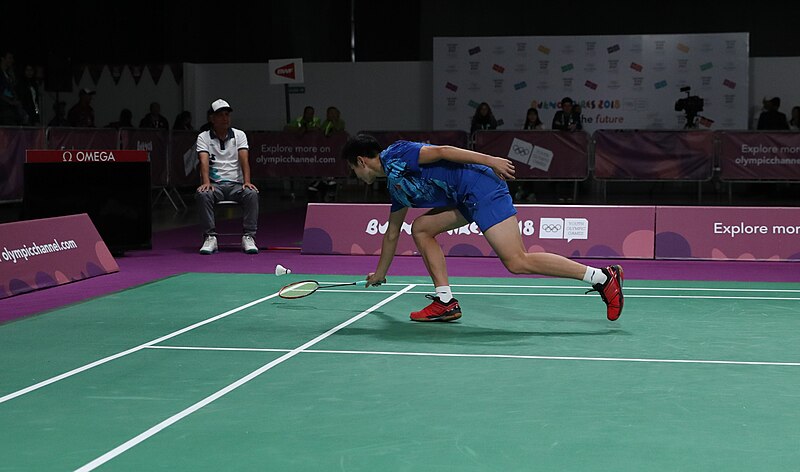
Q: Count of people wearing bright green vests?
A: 2